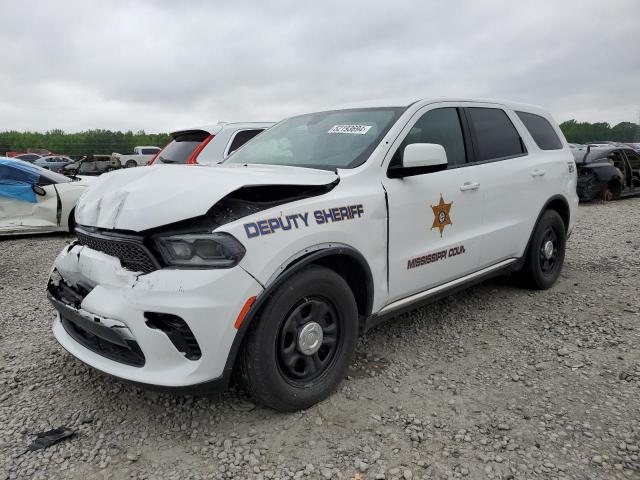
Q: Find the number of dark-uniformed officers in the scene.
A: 0